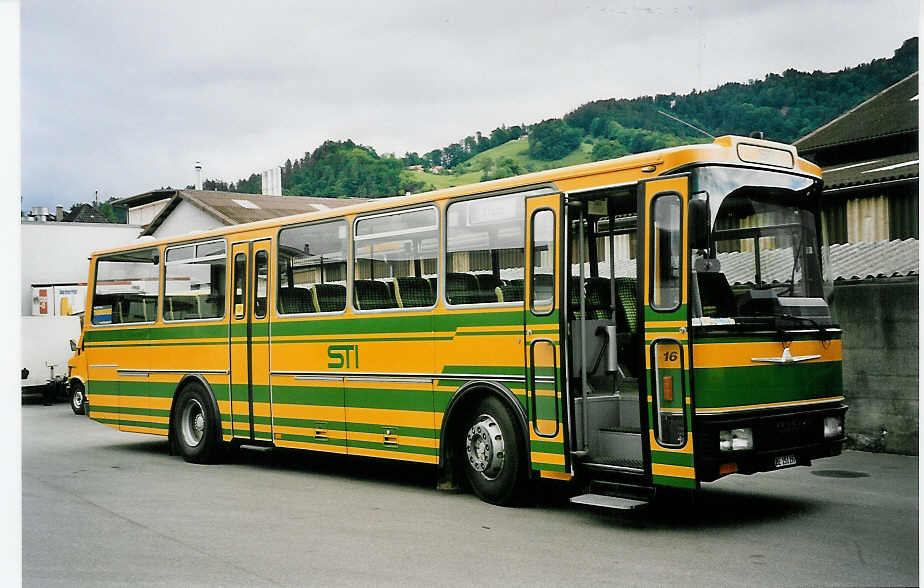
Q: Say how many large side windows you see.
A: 5